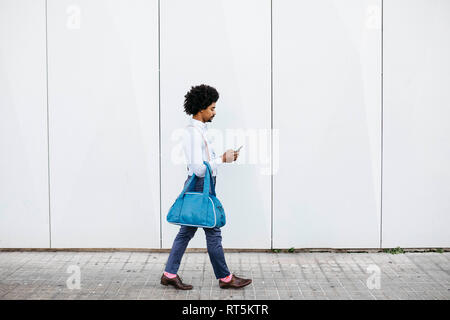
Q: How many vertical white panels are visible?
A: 5